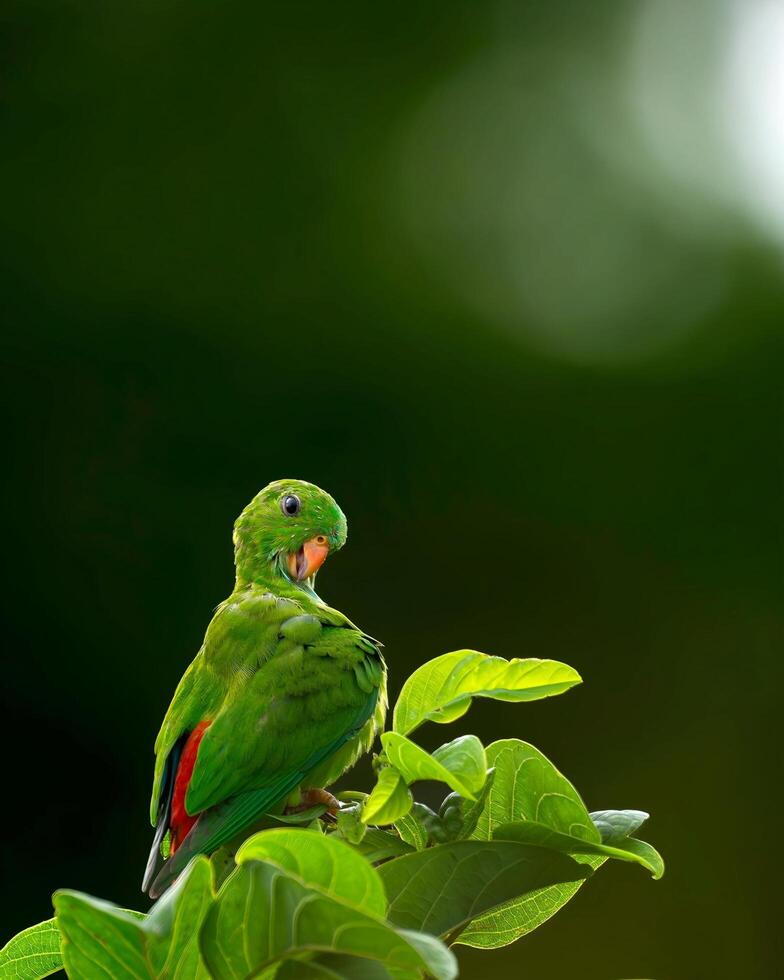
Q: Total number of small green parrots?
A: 1